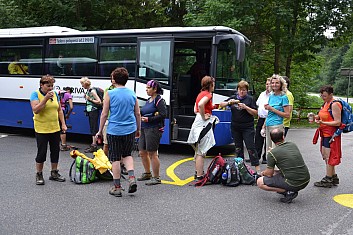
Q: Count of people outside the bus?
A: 13